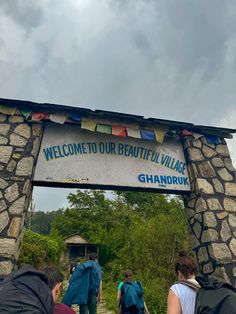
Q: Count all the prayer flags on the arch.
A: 15